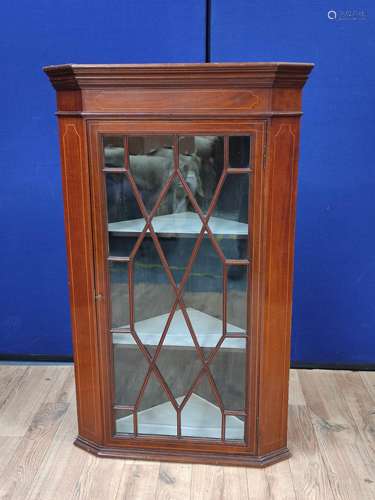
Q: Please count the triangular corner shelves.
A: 3